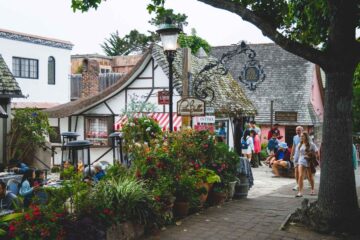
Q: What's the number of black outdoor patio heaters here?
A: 3